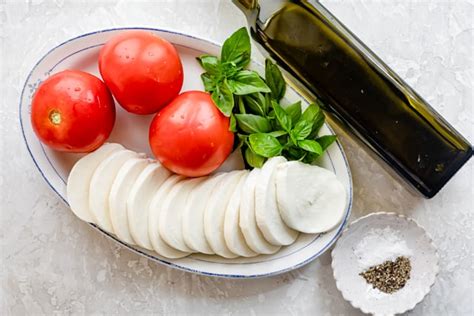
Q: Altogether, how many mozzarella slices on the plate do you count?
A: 12